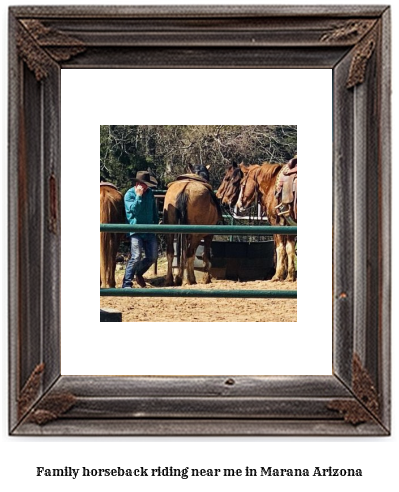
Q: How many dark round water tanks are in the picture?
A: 1